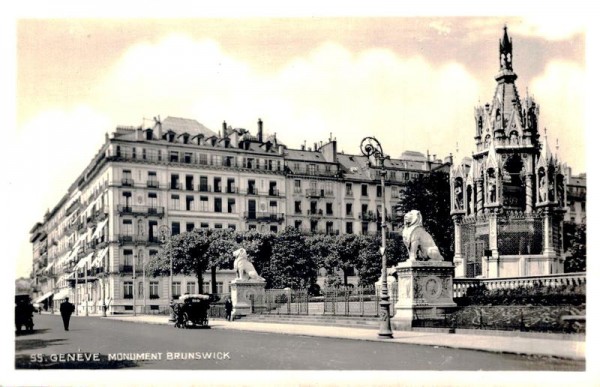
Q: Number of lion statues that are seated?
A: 2